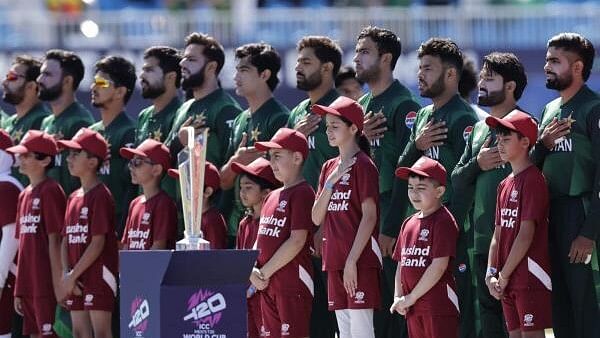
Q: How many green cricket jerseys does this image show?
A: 11